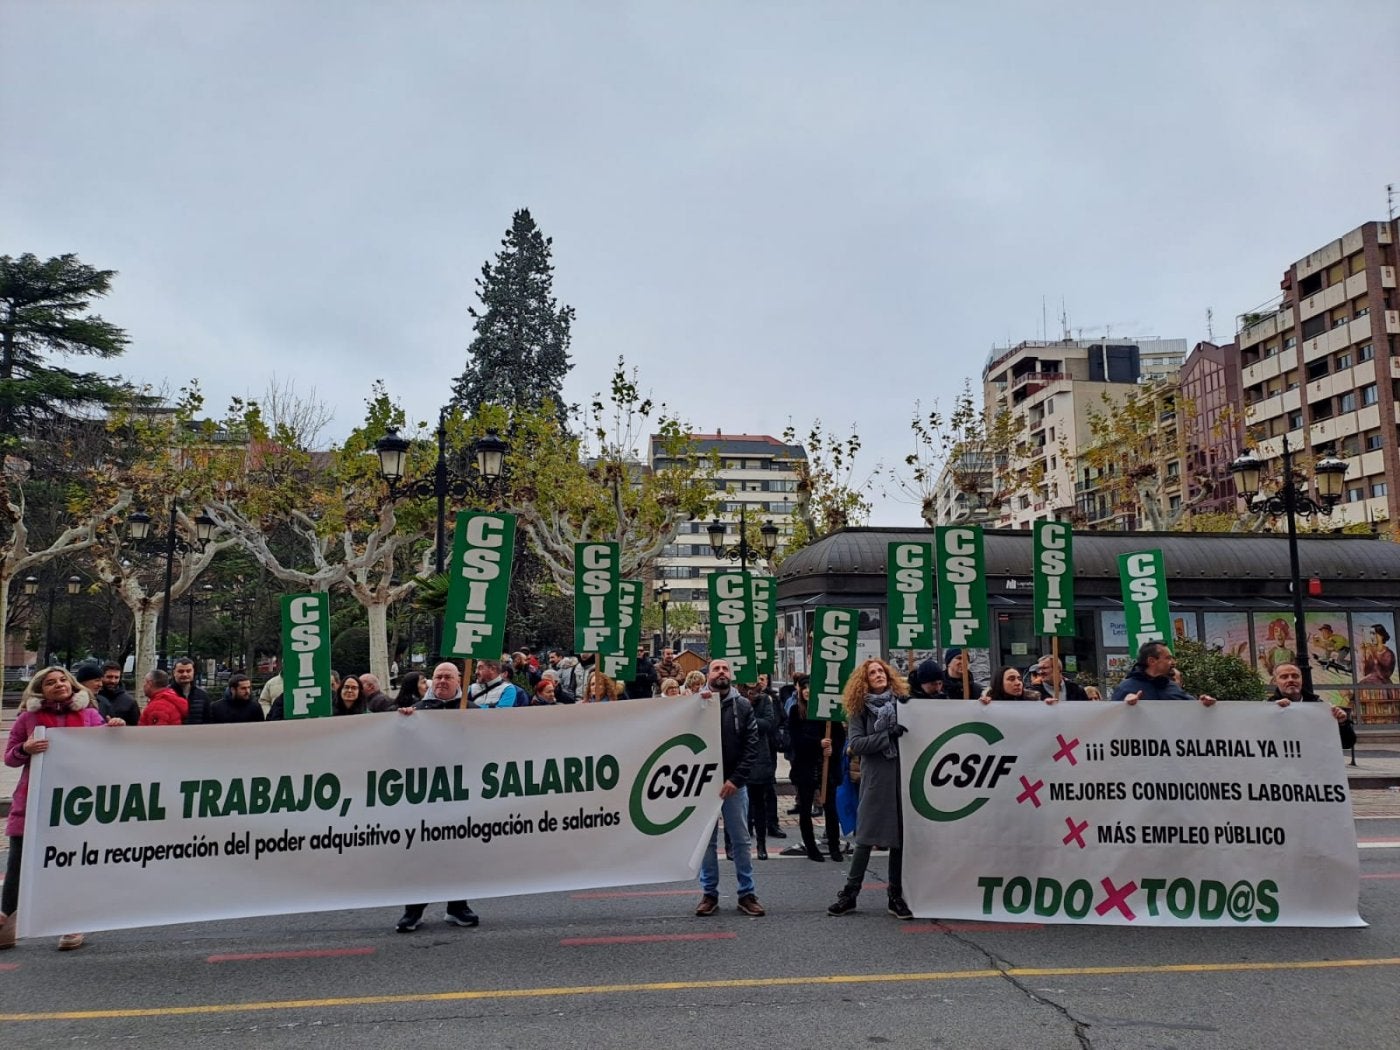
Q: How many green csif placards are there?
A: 11